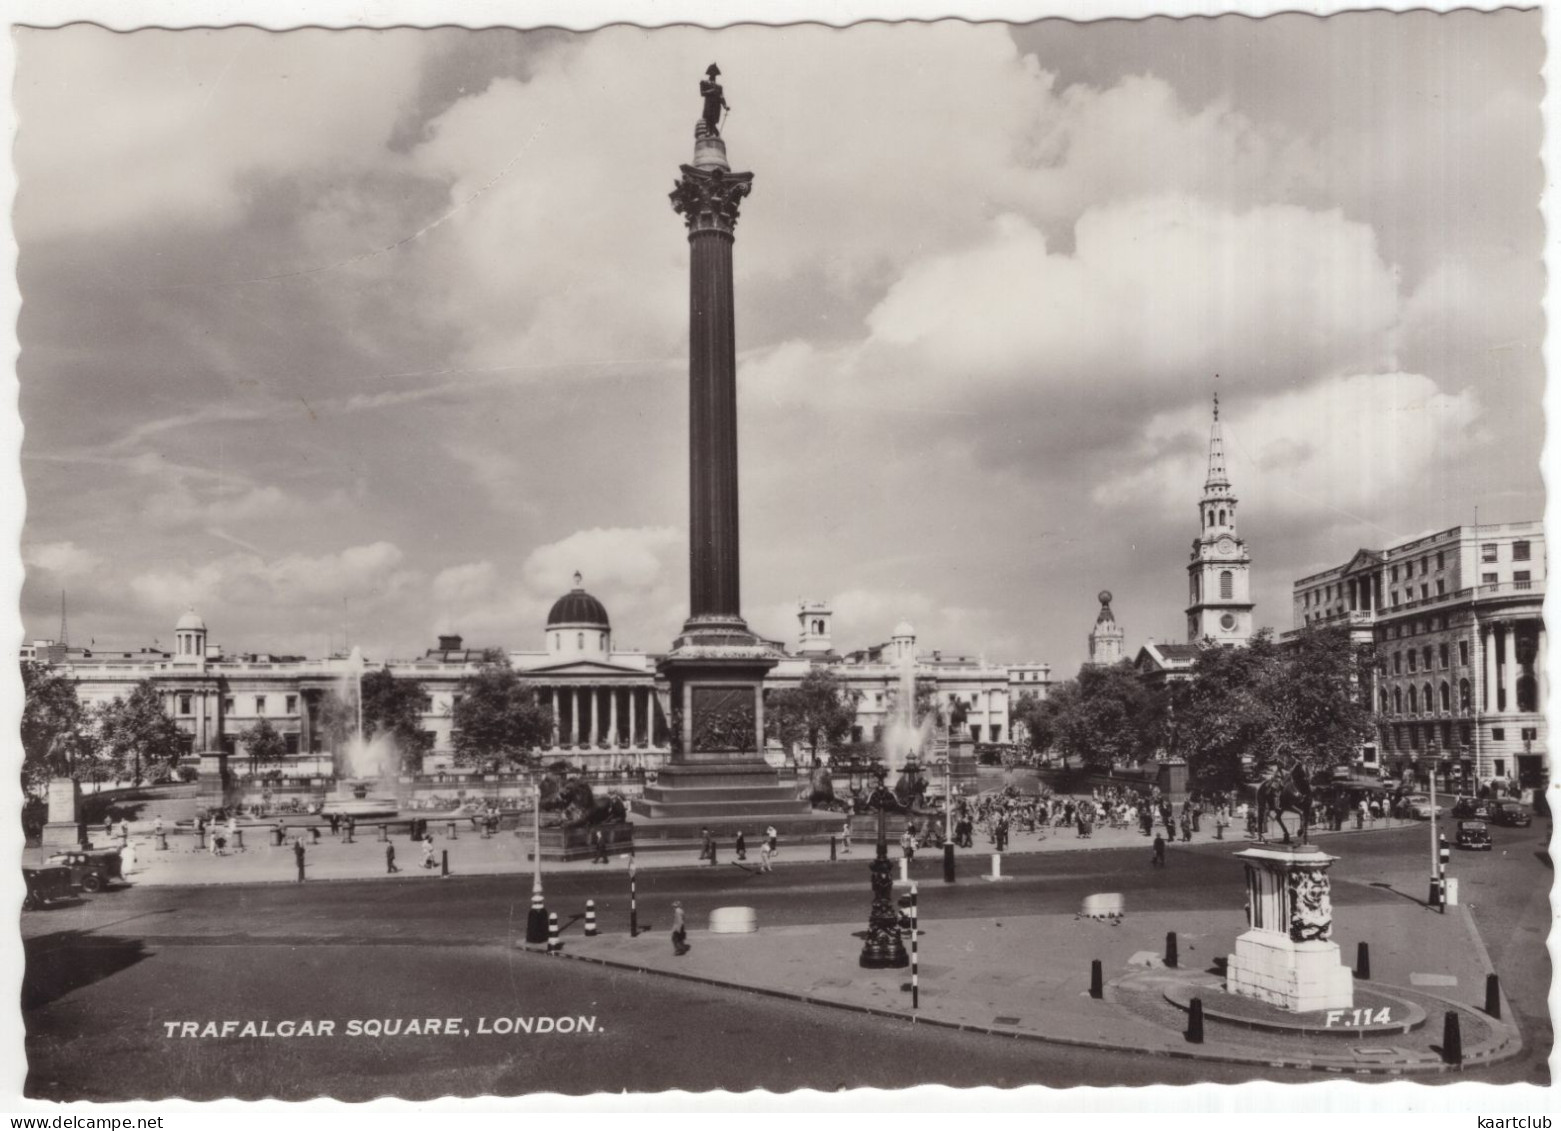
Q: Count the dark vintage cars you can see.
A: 5